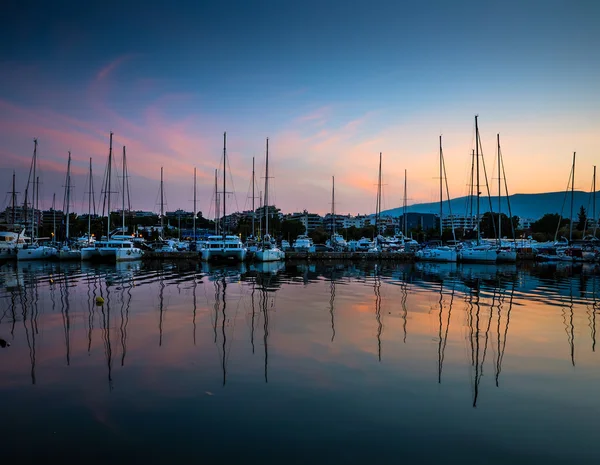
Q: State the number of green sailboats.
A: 0